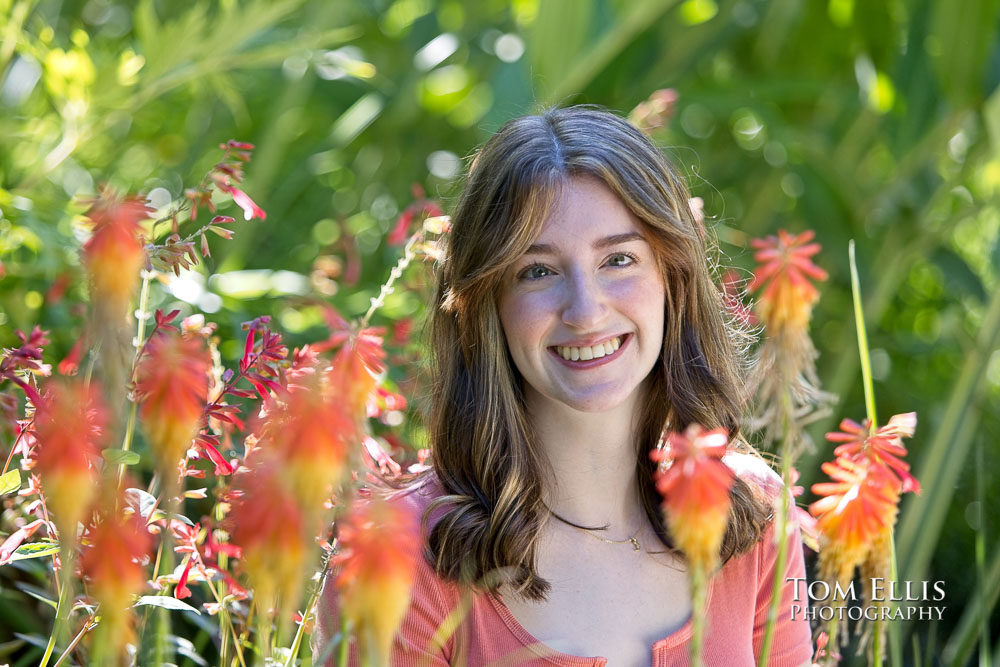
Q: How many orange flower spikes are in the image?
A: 12